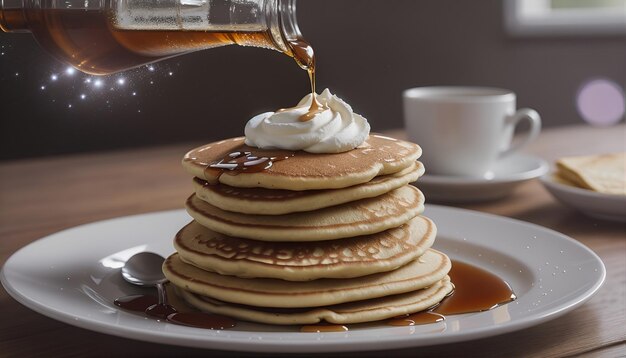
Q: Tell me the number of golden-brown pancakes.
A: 6